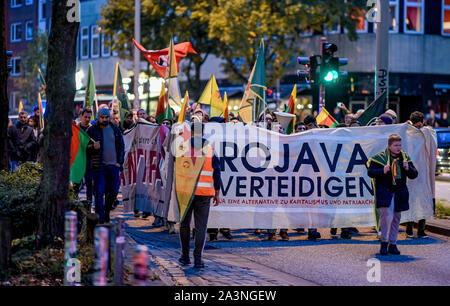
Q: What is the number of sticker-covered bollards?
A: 4